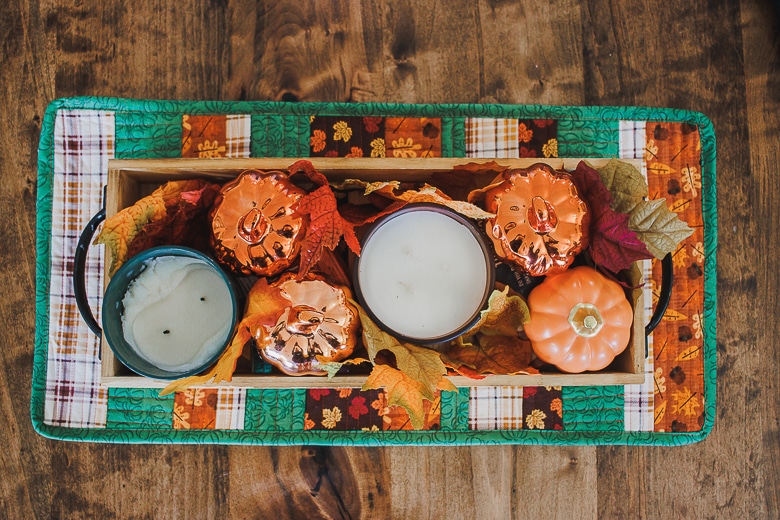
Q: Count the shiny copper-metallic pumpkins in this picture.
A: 3